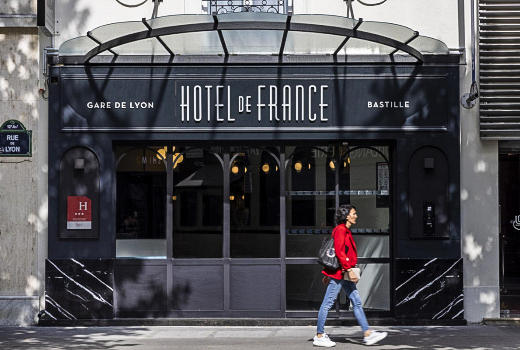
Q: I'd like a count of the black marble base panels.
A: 2